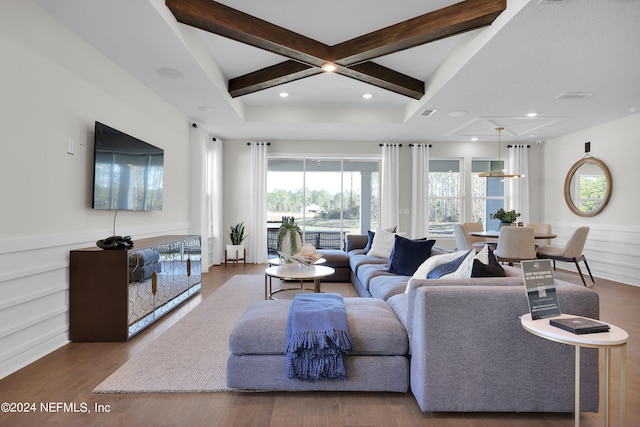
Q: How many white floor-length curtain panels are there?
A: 6